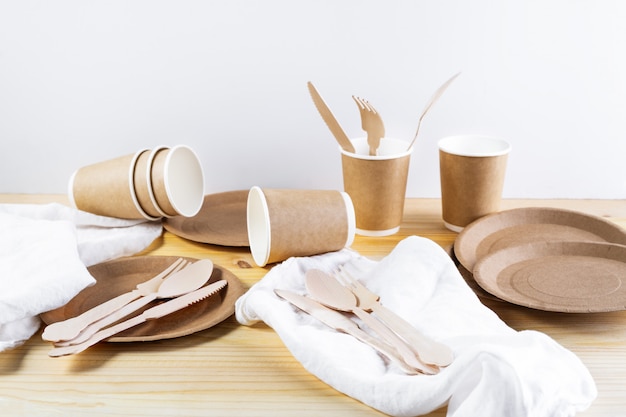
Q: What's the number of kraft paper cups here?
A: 6